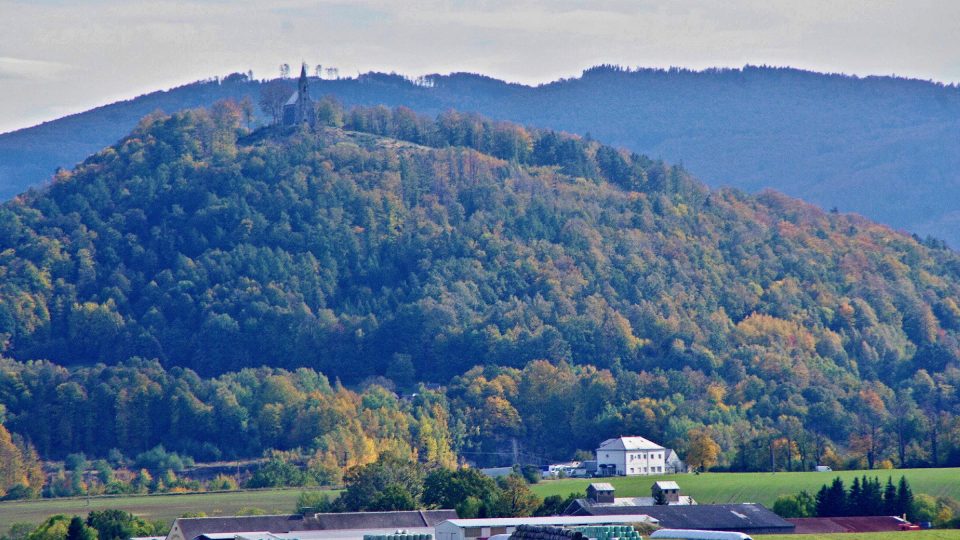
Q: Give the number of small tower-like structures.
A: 2